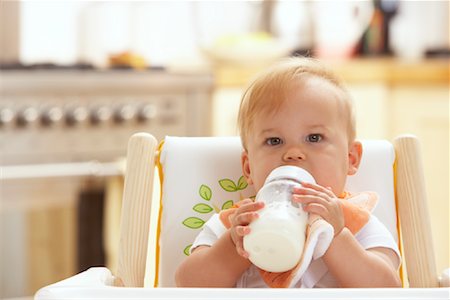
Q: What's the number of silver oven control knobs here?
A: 7